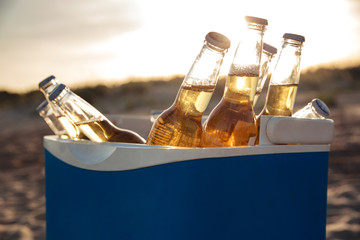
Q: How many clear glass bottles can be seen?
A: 8